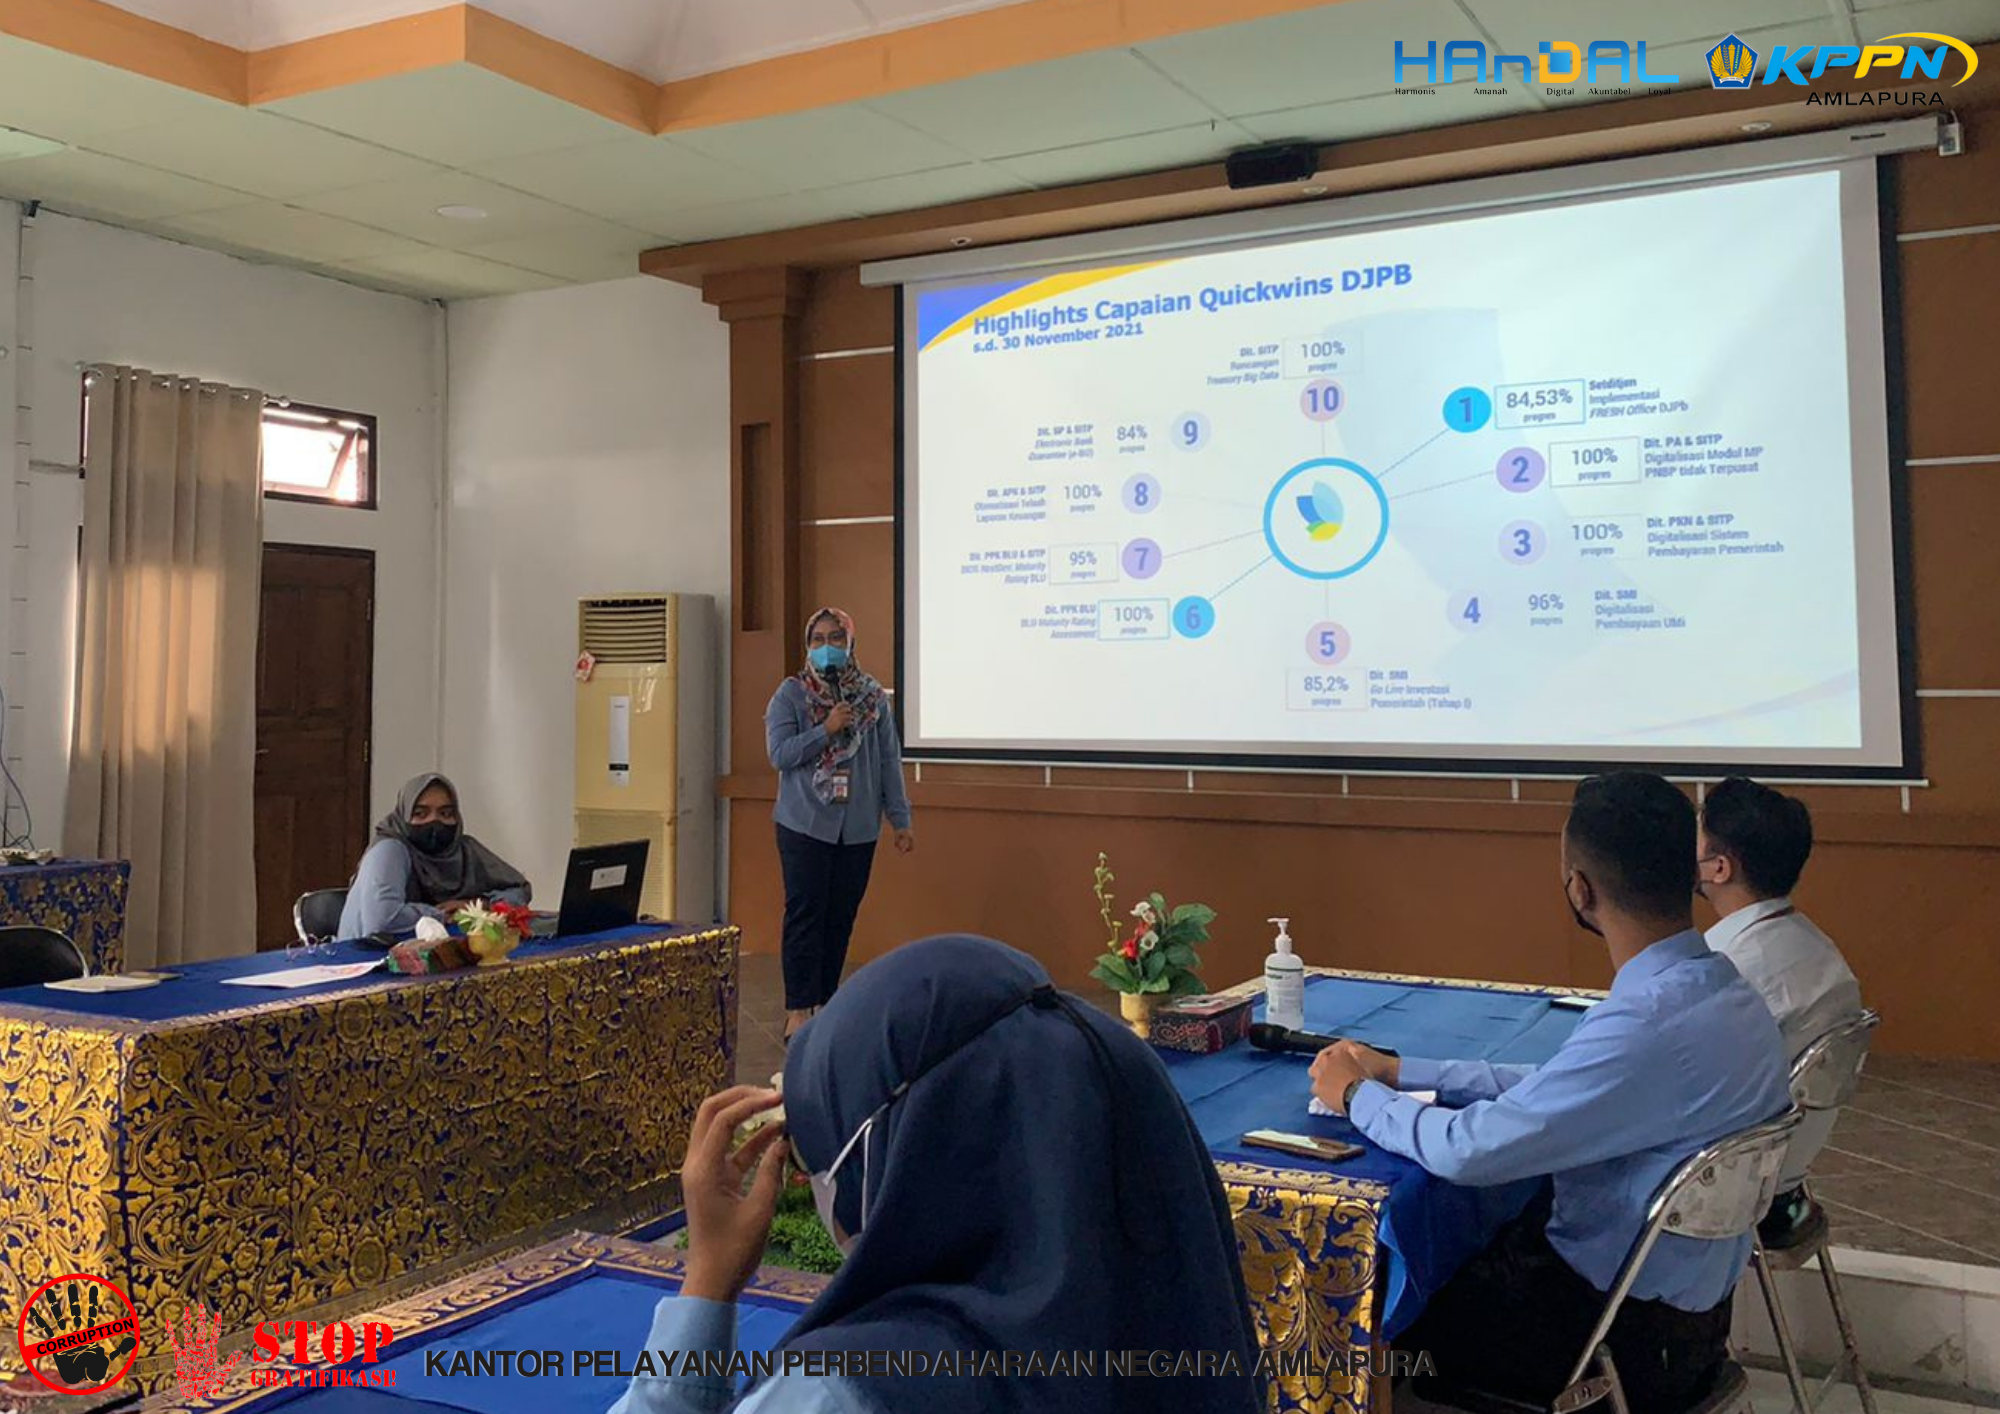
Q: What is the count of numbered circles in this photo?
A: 10